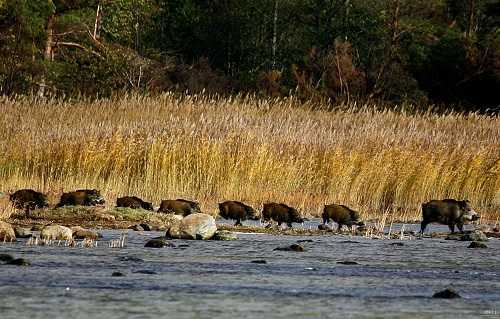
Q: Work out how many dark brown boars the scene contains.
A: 8